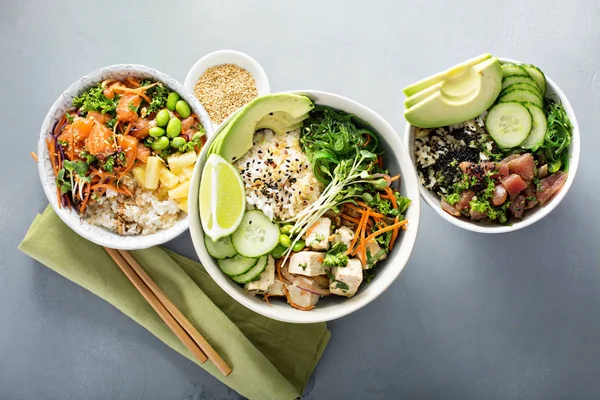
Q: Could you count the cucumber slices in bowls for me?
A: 11